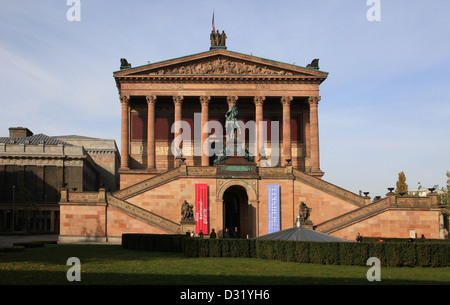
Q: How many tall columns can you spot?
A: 8